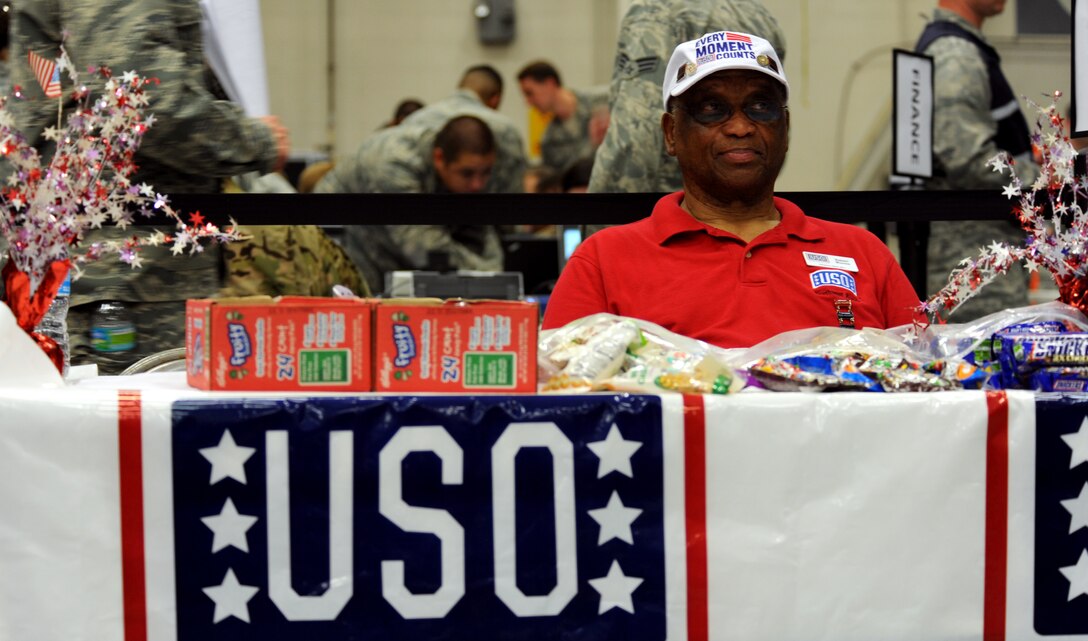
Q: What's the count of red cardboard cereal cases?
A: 2